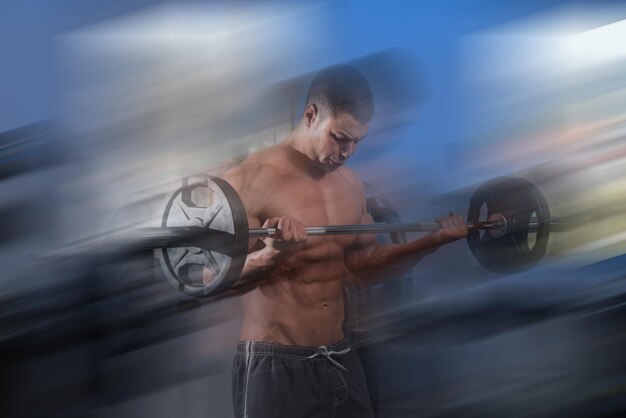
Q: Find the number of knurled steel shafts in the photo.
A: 1